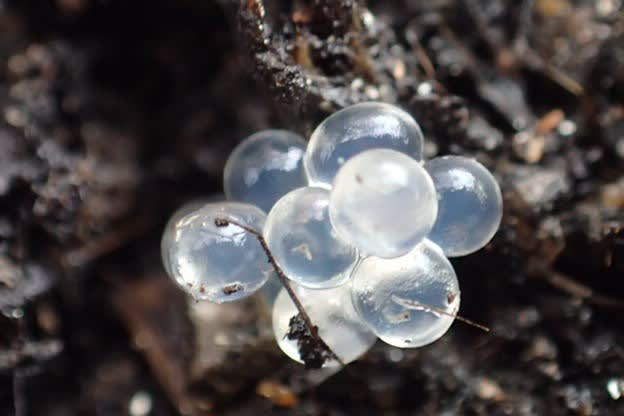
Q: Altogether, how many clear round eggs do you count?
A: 8